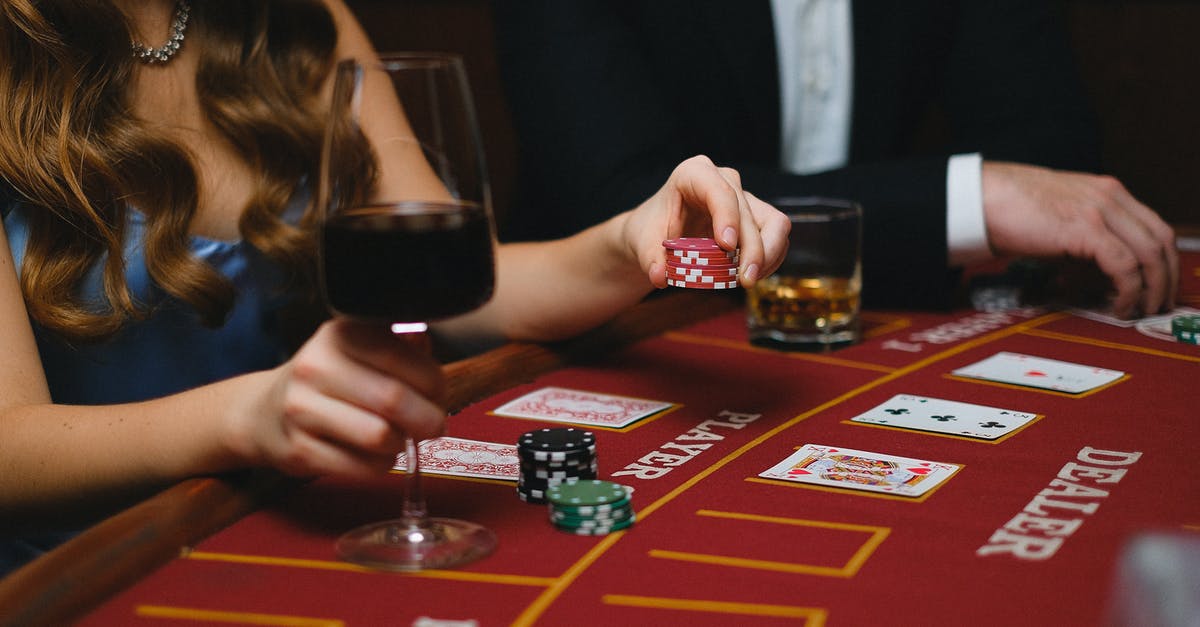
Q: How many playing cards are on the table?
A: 5